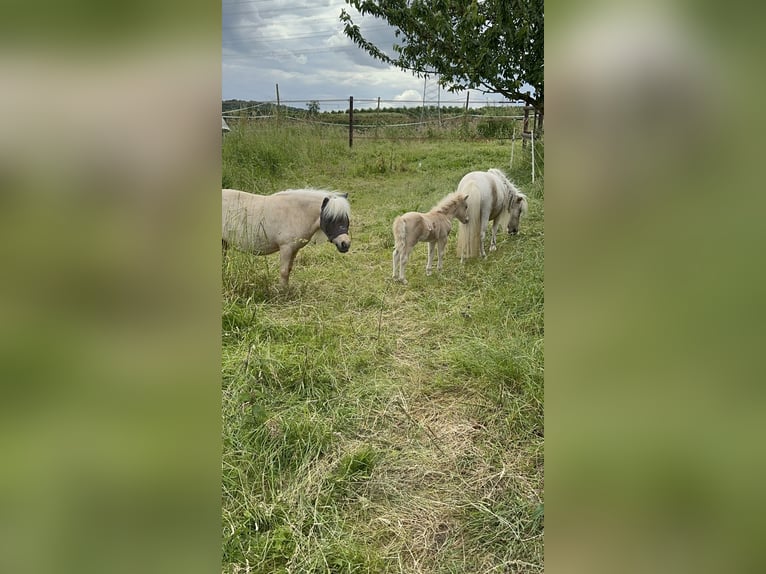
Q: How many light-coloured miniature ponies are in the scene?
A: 3